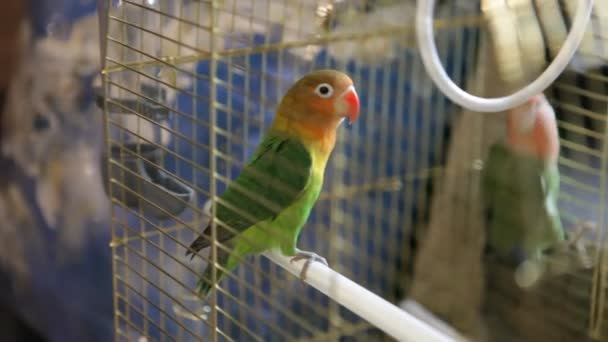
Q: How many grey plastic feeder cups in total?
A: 1